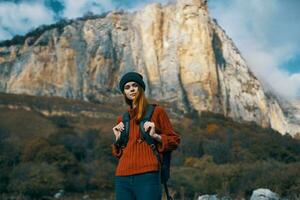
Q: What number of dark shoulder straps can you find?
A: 2